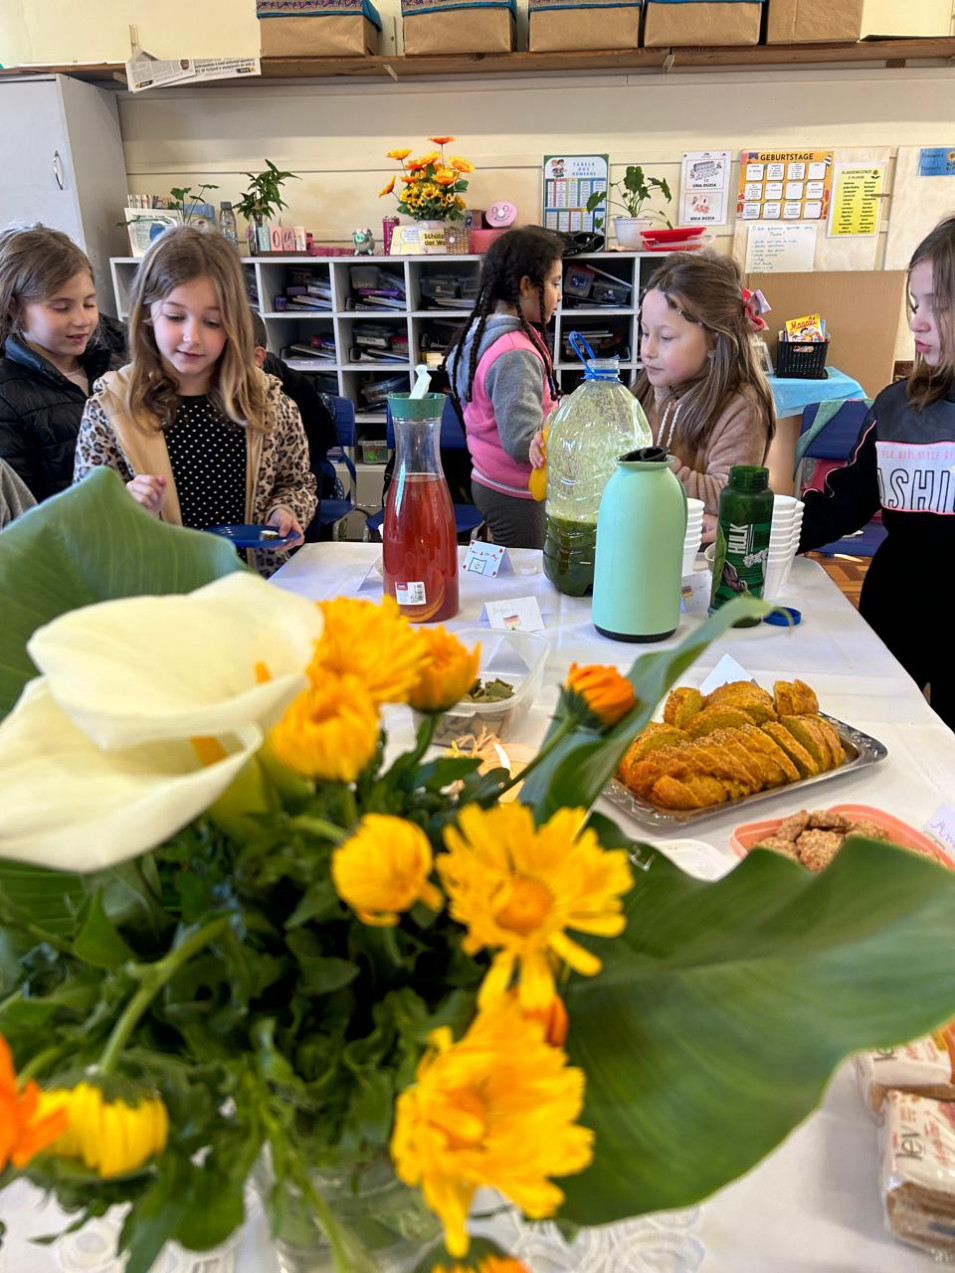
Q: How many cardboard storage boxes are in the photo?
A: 5